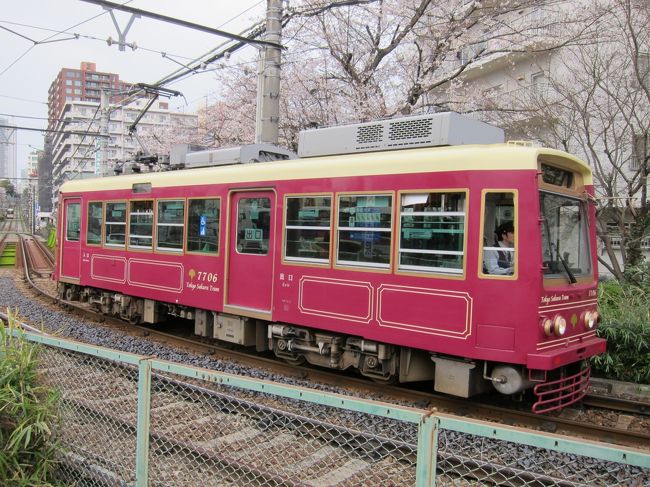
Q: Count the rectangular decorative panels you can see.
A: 4